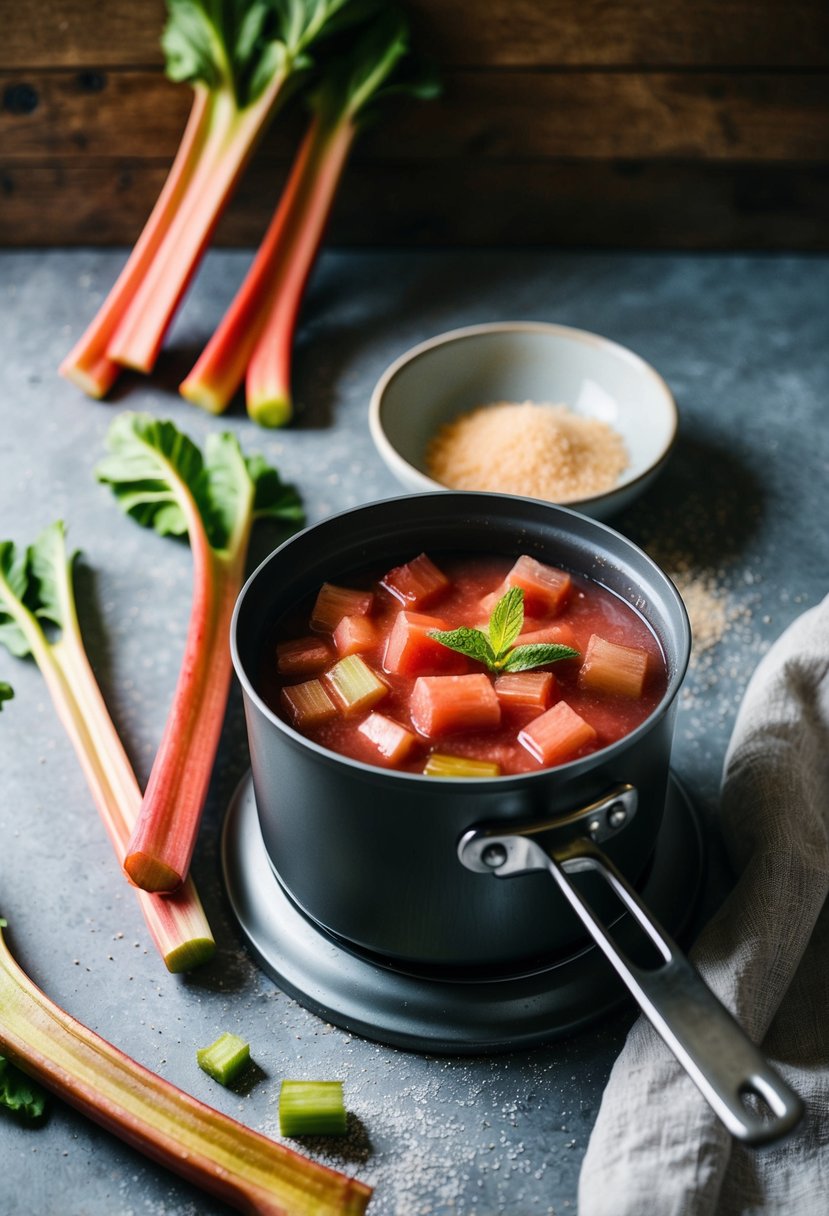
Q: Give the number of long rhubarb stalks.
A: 7